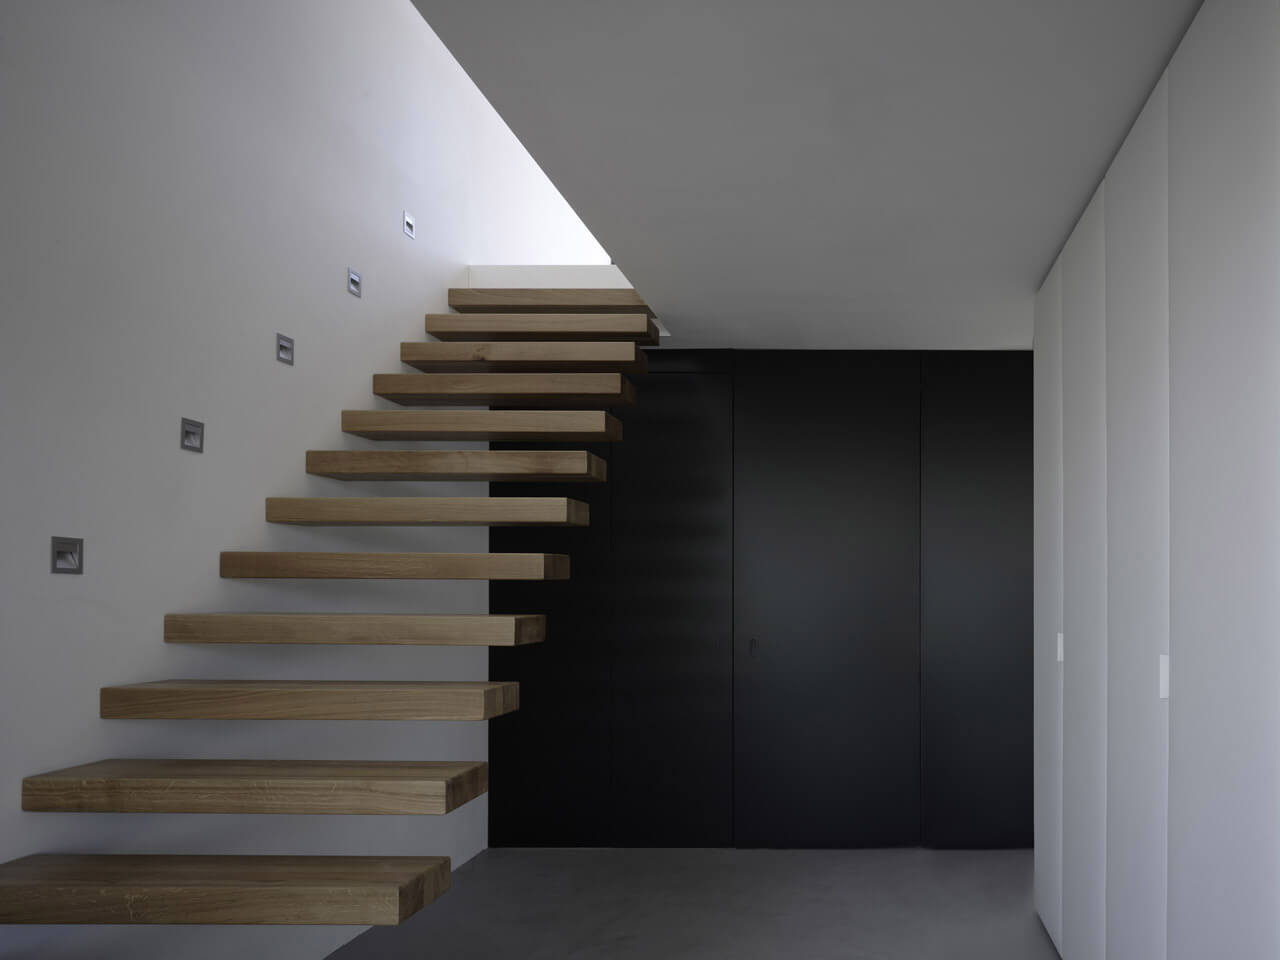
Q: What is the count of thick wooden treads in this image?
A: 12